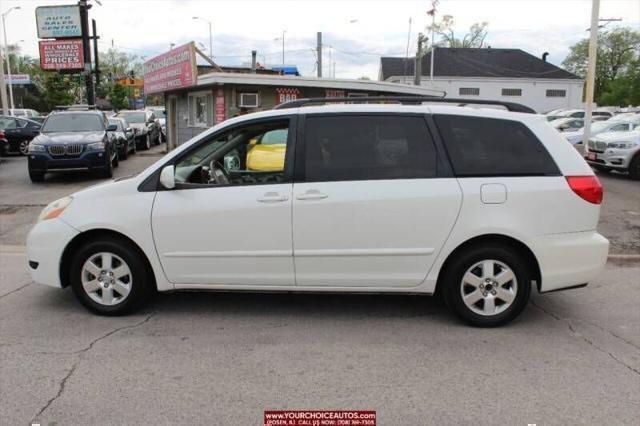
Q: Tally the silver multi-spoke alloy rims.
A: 2